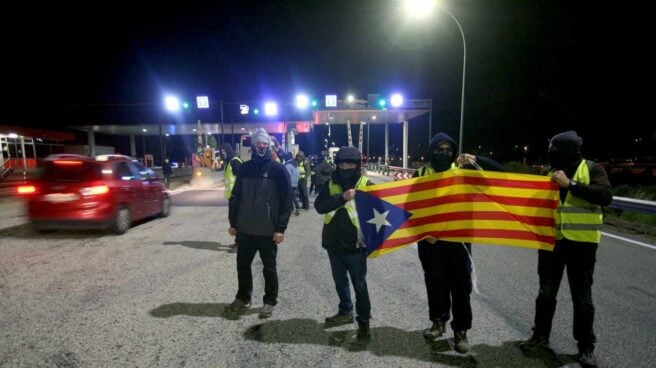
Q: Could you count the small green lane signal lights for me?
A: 4